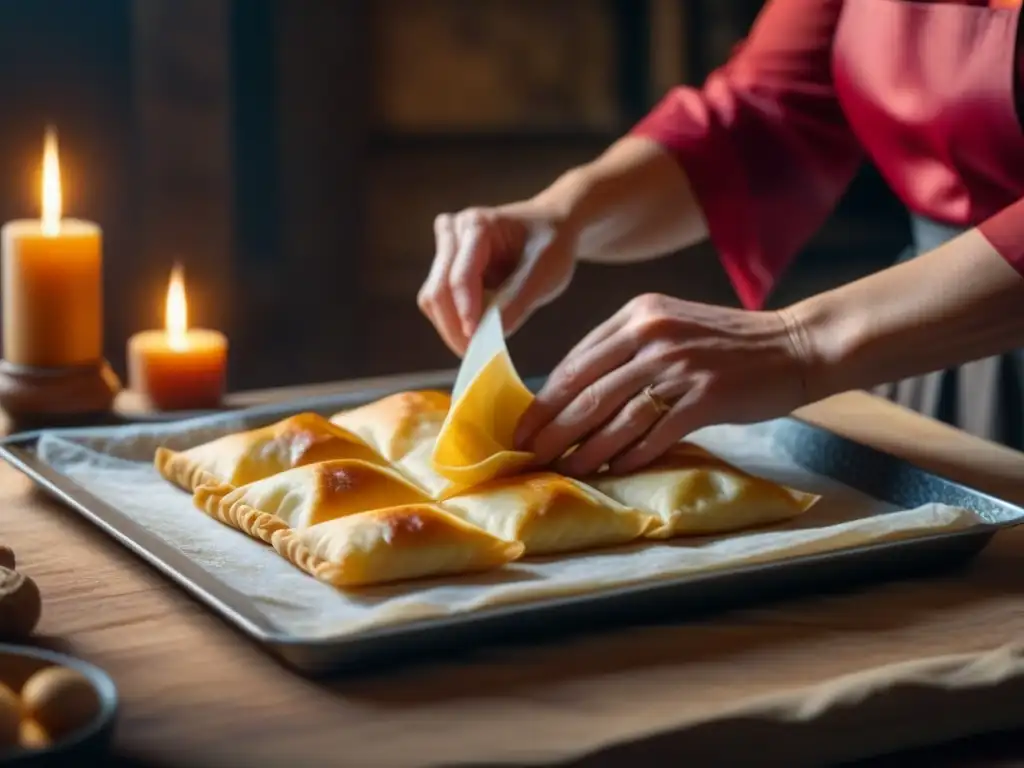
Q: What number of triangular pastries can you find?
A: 6